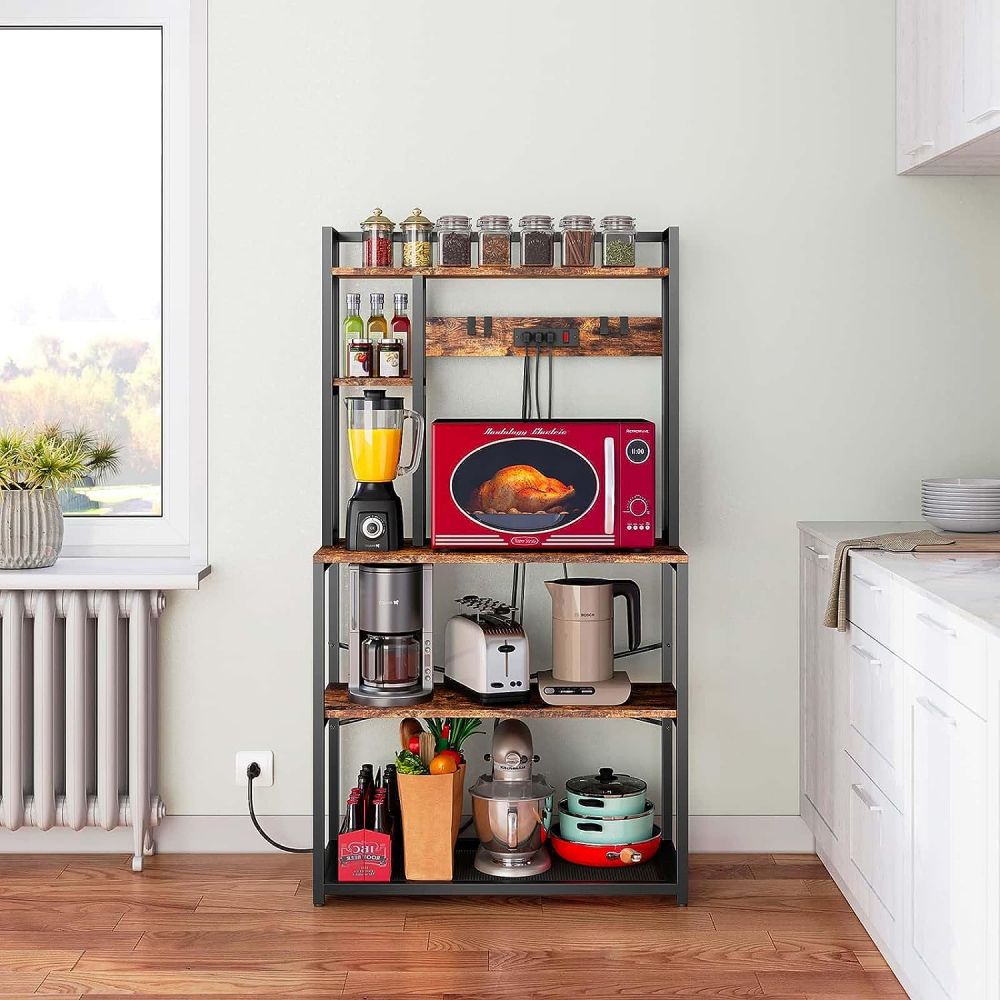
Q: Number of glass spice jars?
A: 7